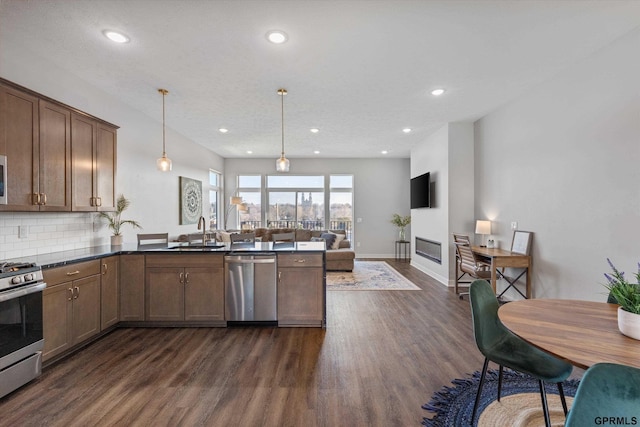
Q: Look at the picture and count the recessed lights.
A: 9